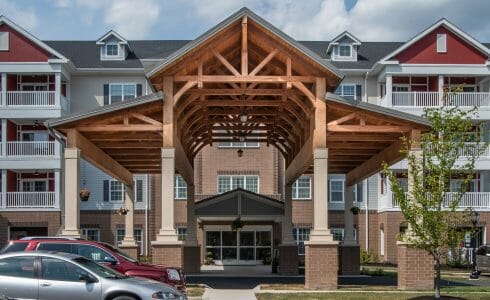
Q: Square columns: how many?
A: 8